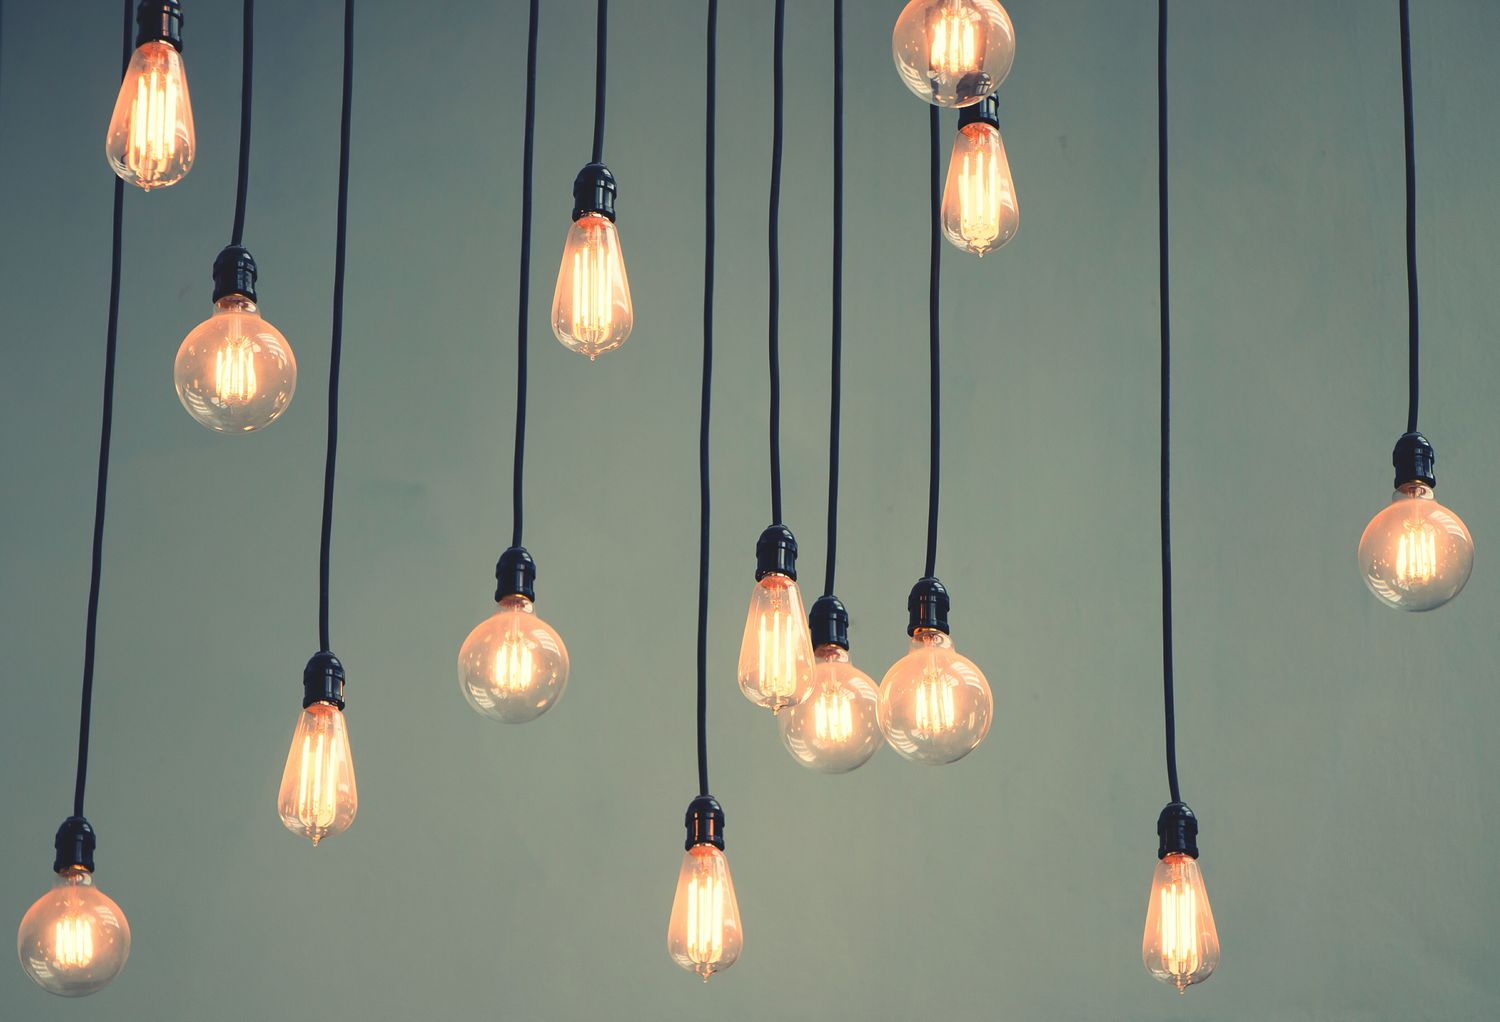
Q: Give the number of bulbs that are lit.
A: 14